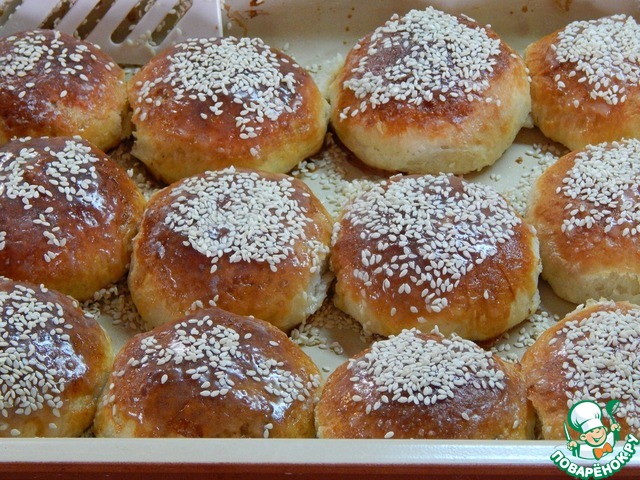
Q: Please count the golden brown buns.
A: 12